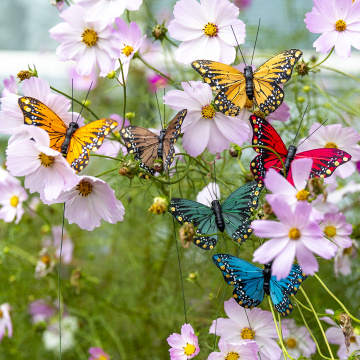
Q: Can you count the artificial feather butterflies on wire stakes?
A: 6